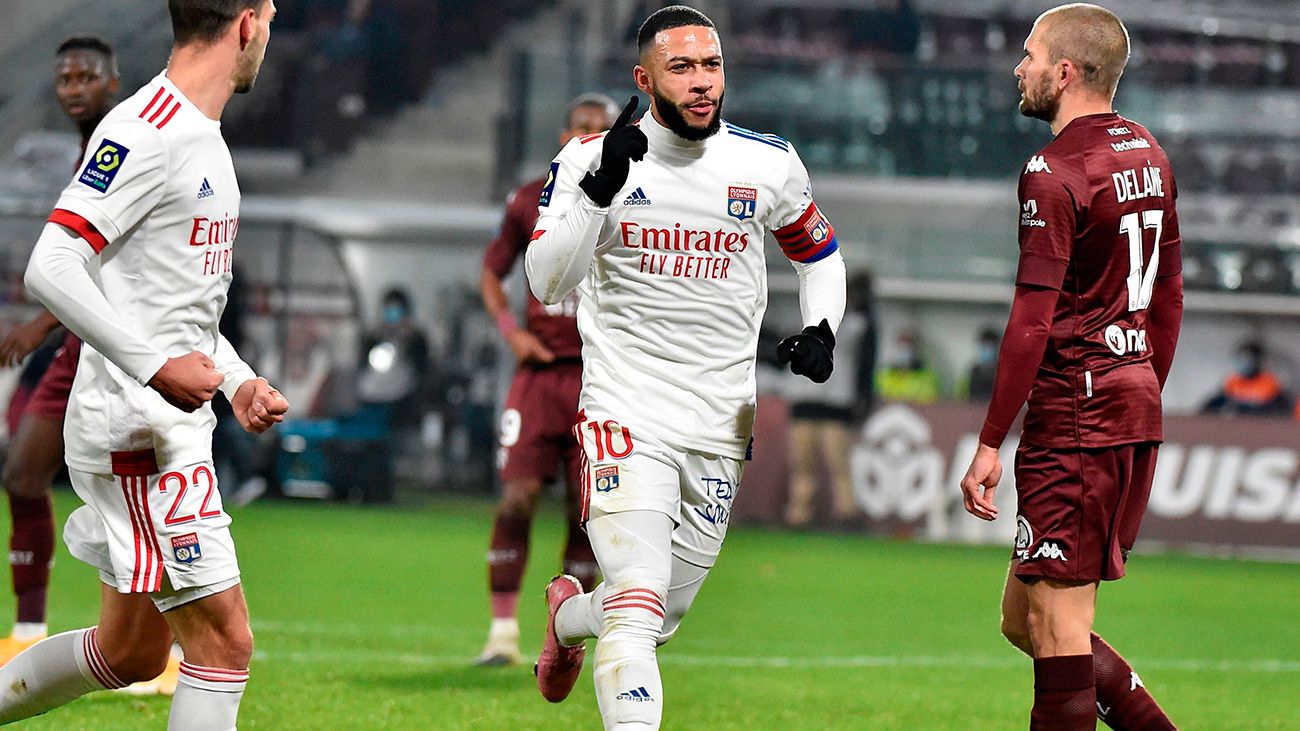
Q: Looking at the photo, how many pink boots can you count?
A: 1